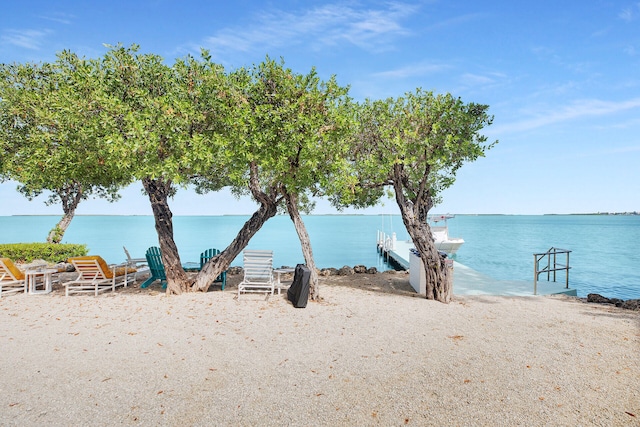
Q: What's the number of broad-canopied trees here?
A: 5